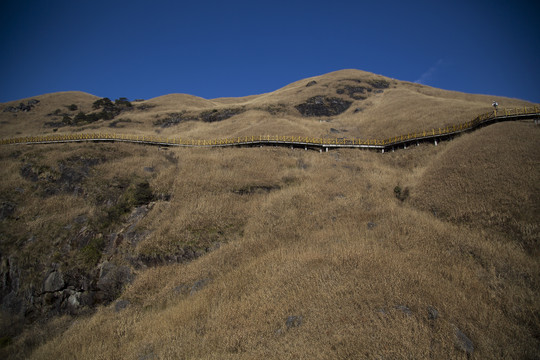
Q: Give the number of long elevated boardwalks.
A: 1